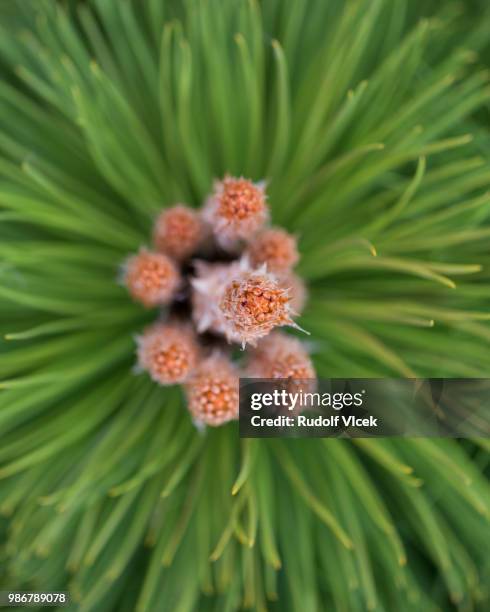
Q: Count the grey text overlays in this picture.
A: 2